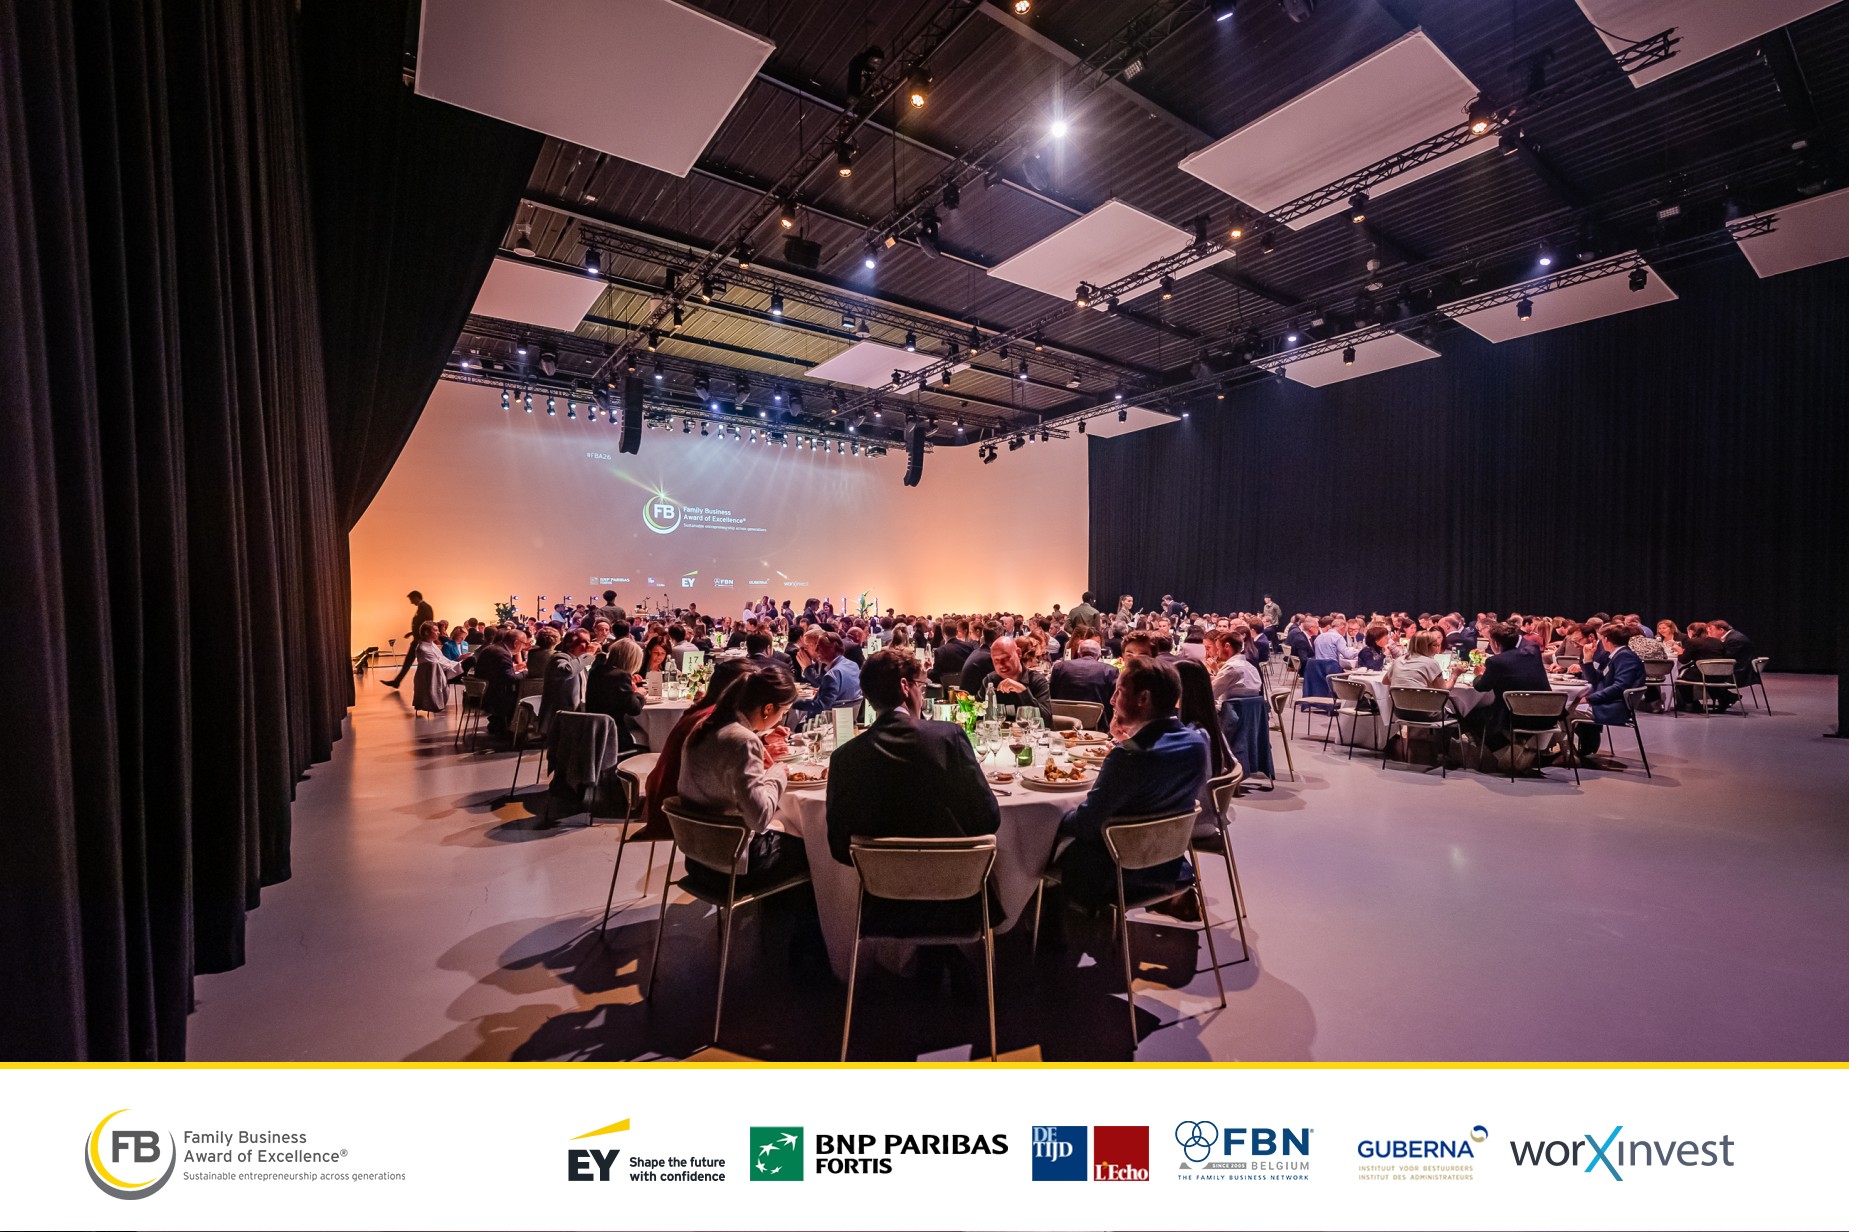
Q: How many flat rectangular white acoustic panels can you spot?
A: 10